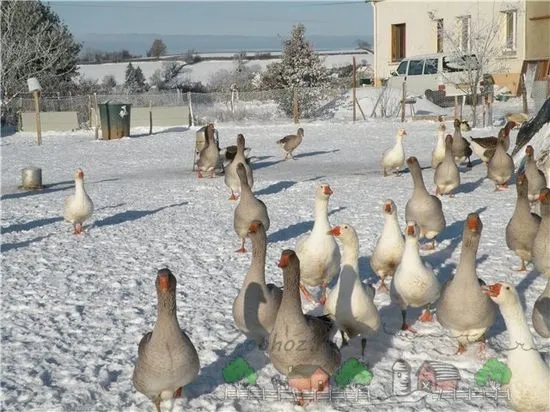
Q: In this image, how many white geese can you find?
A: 8